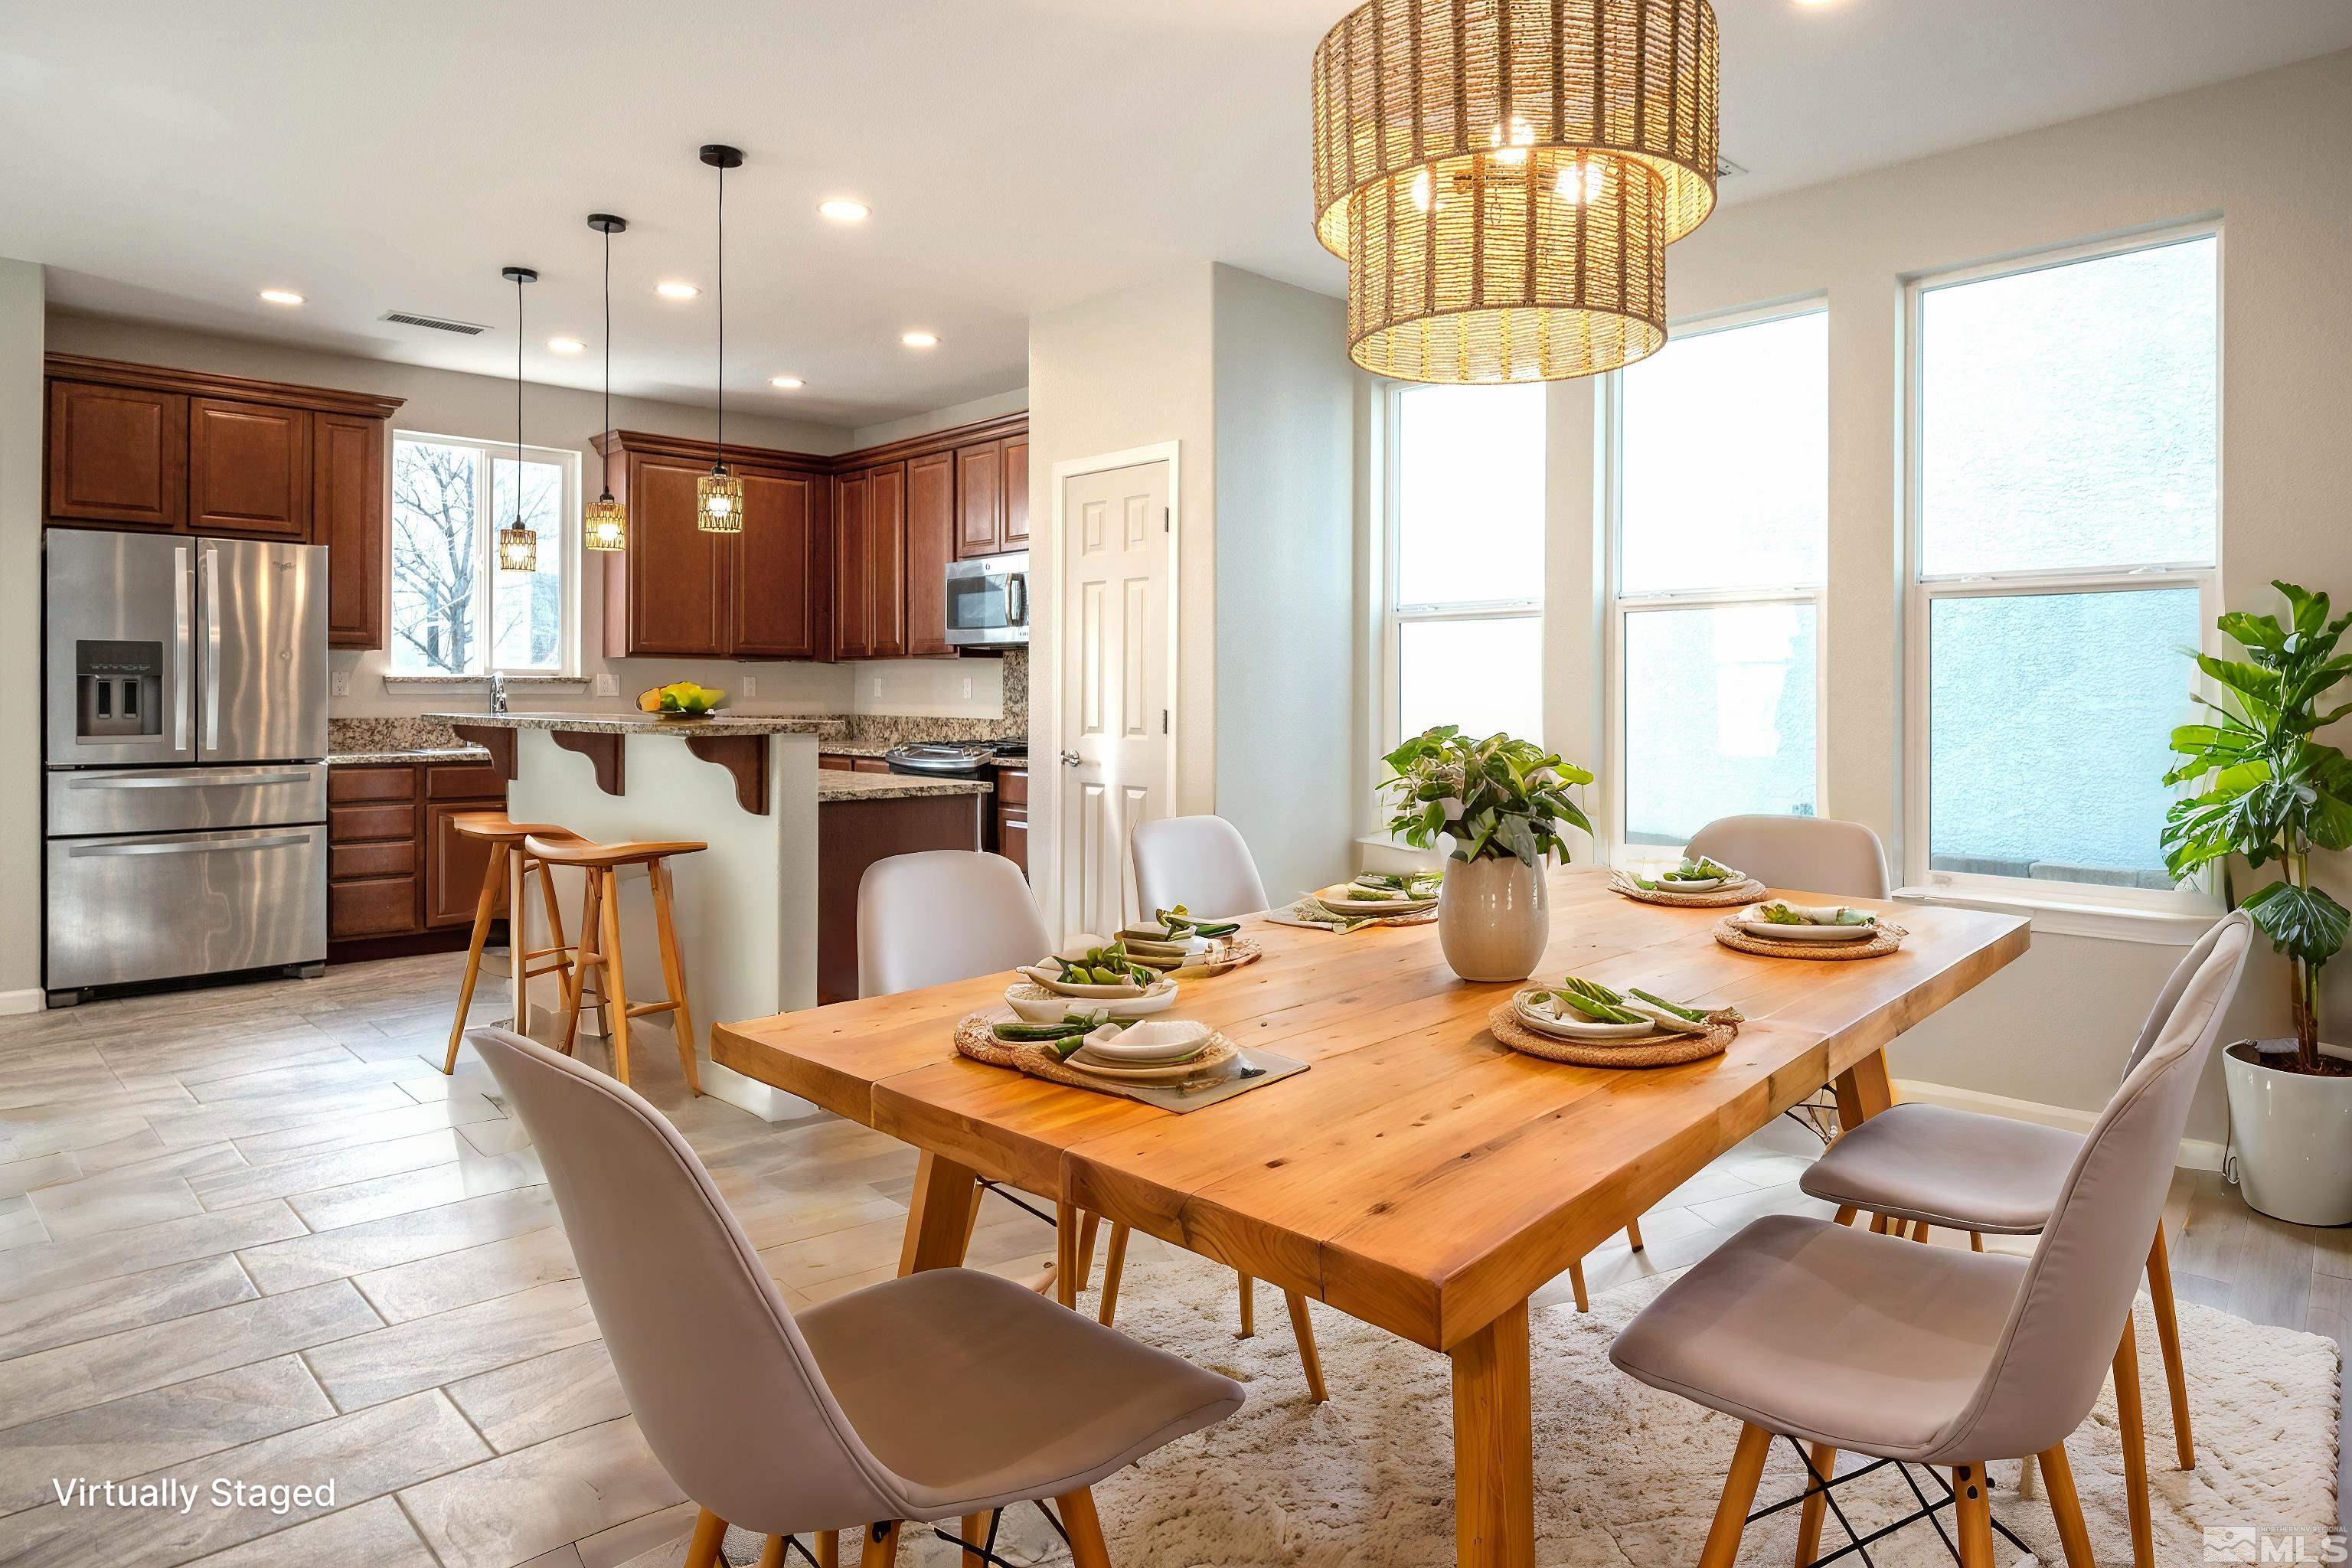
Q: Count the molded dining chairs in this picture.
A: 6